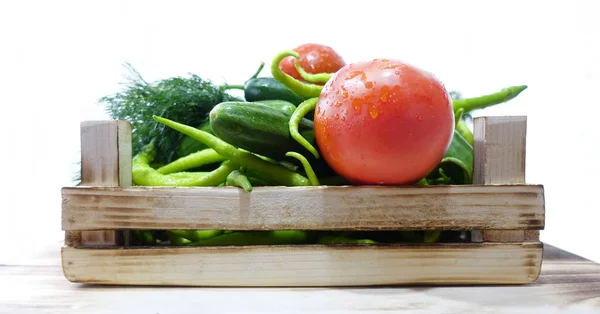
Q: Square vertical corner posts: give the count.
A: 2